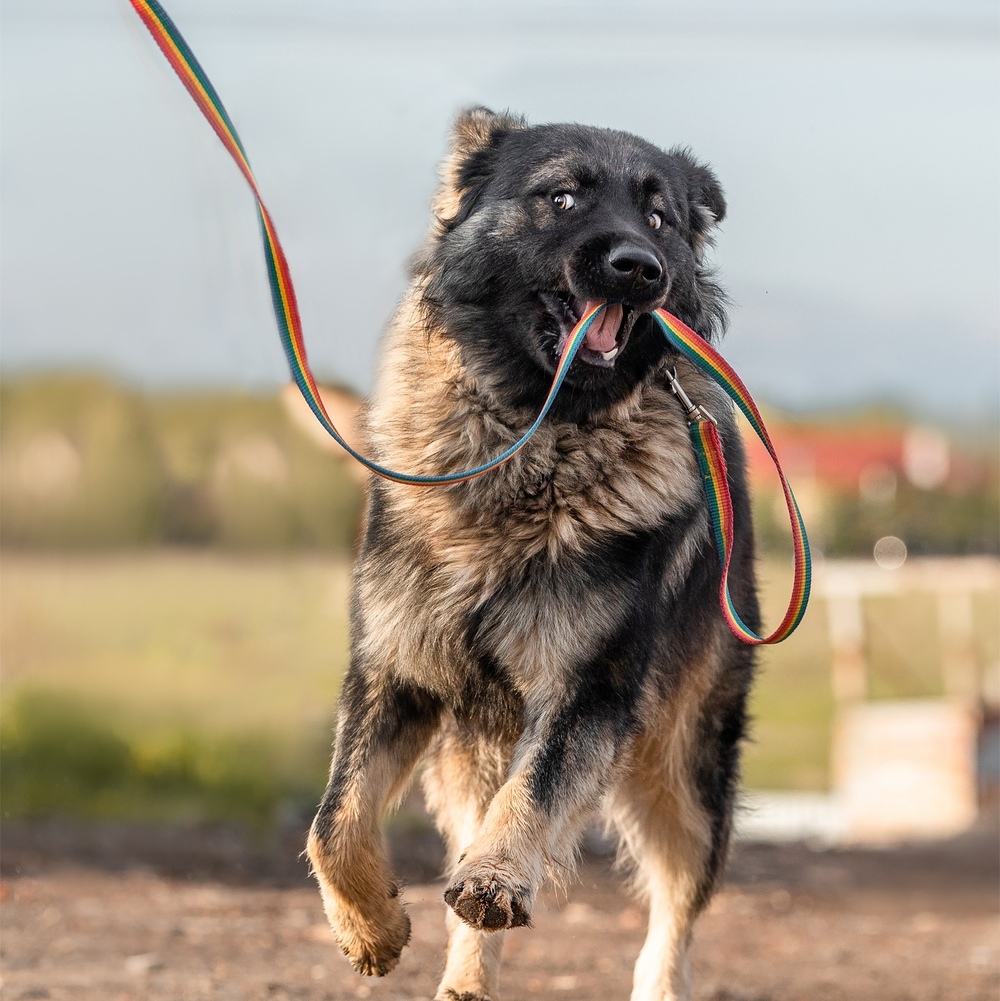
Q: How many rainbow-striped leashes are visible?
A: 1